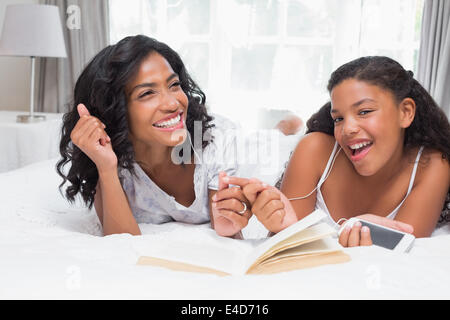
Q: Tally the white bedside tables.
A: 1